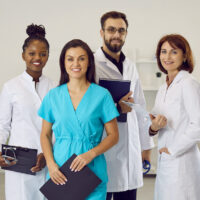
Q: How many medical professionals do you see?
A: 4